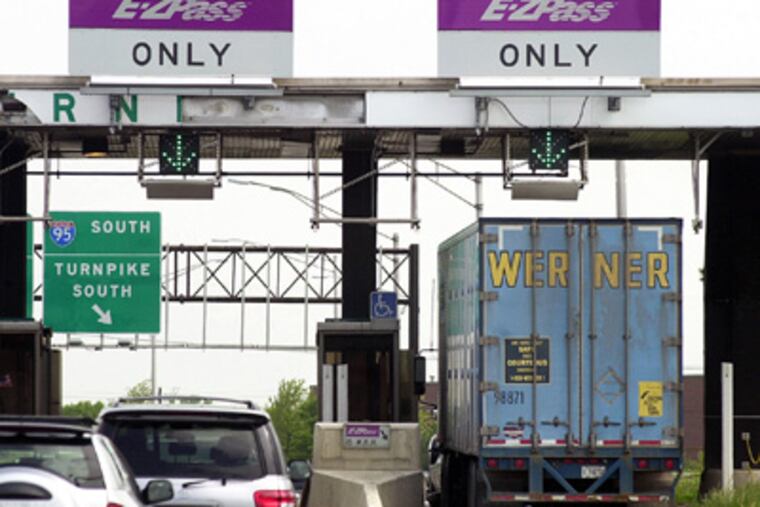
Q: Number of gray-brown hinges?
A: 10